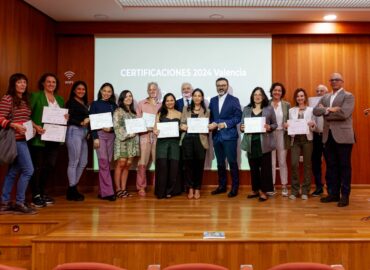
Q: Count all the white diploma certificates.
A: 11